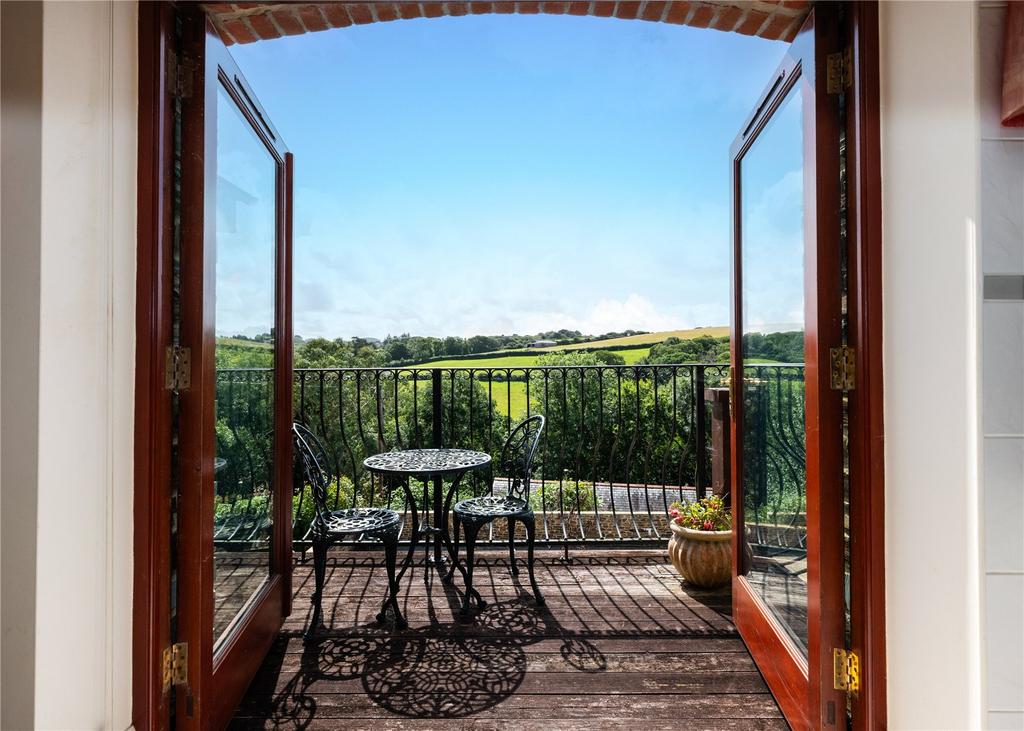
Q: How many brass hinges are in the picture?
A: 6